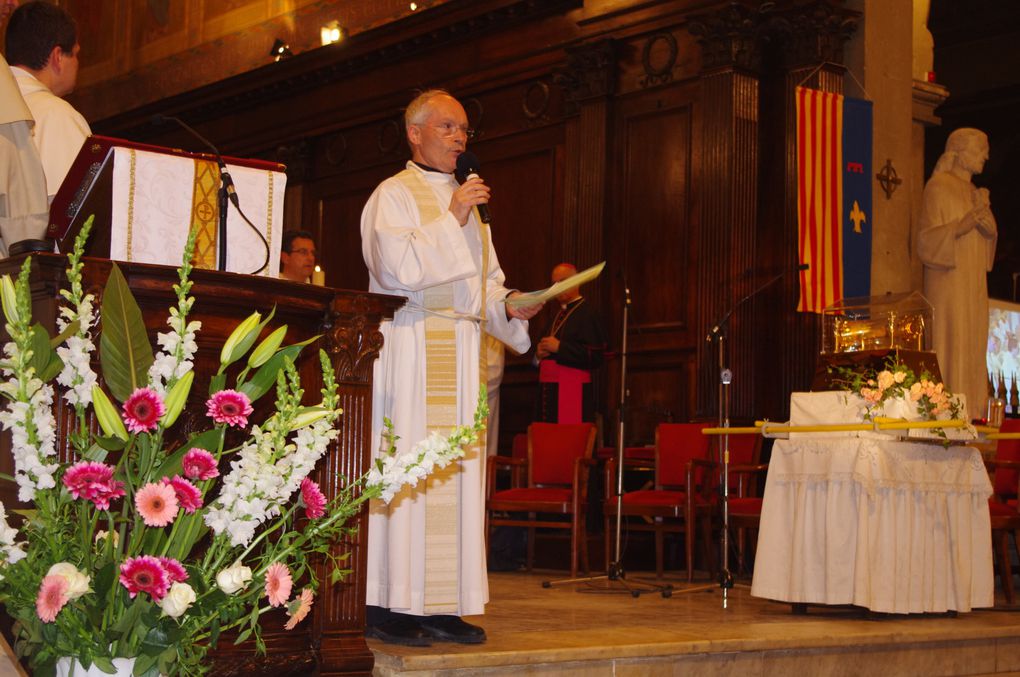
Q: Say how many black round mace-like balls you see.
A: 1